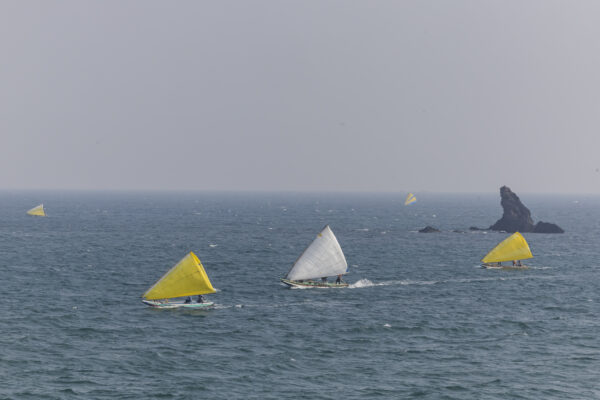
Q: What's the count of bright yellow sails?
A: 4